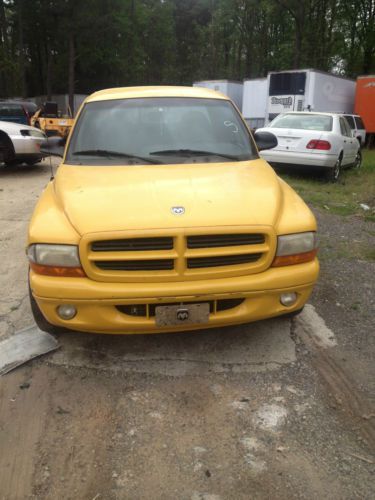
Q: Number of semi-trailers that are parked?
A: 4